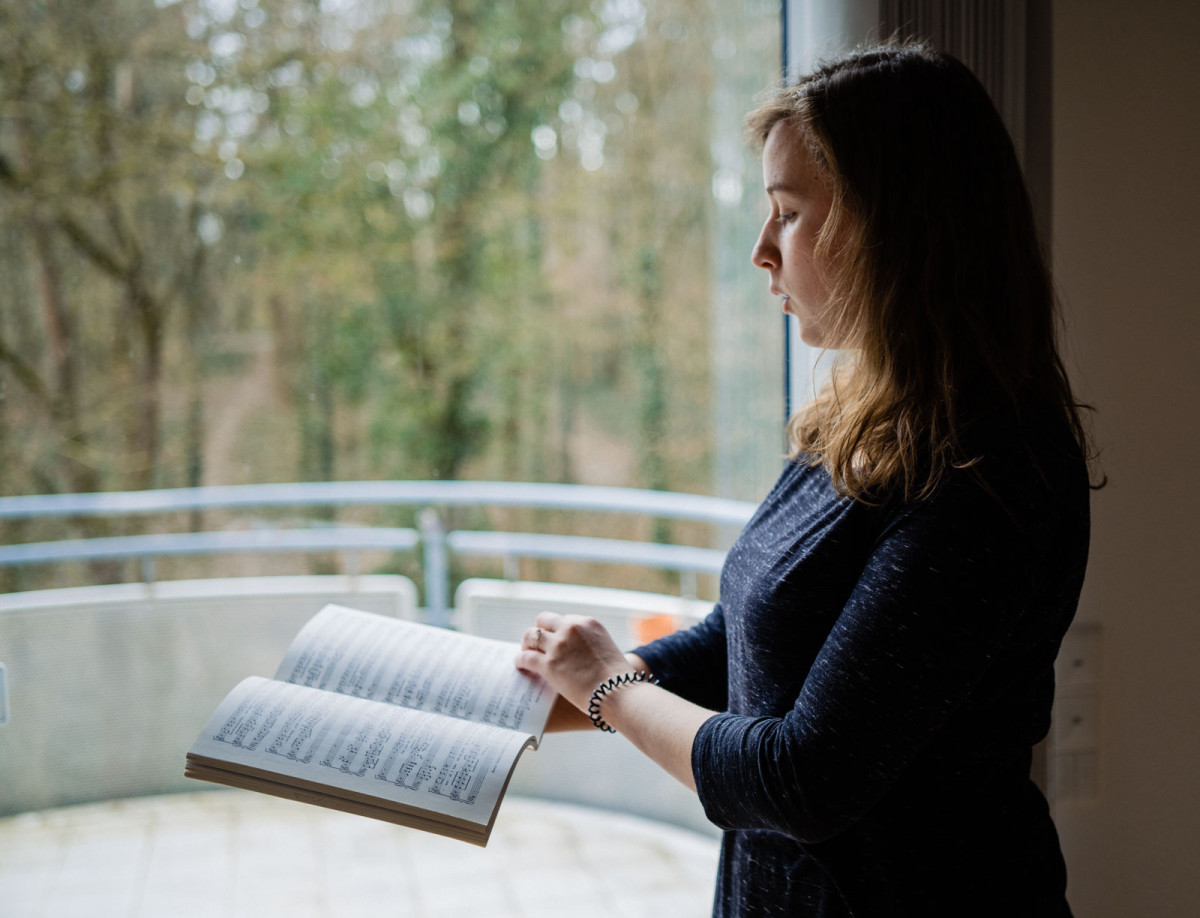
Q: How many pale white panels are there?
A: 2